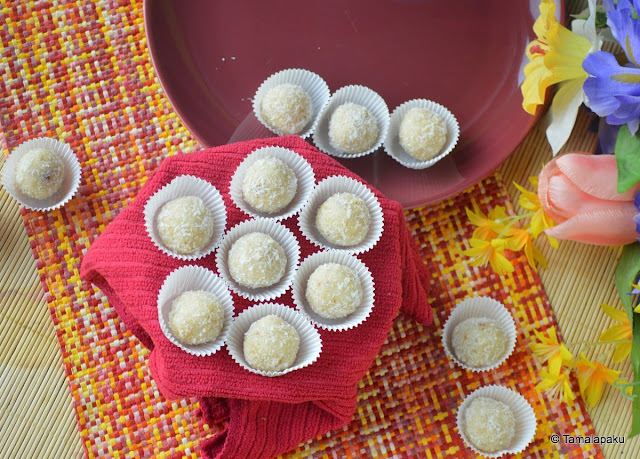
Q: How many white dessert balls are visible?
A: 13